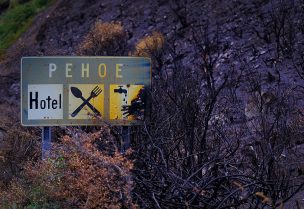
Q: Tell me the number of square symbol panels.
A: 3